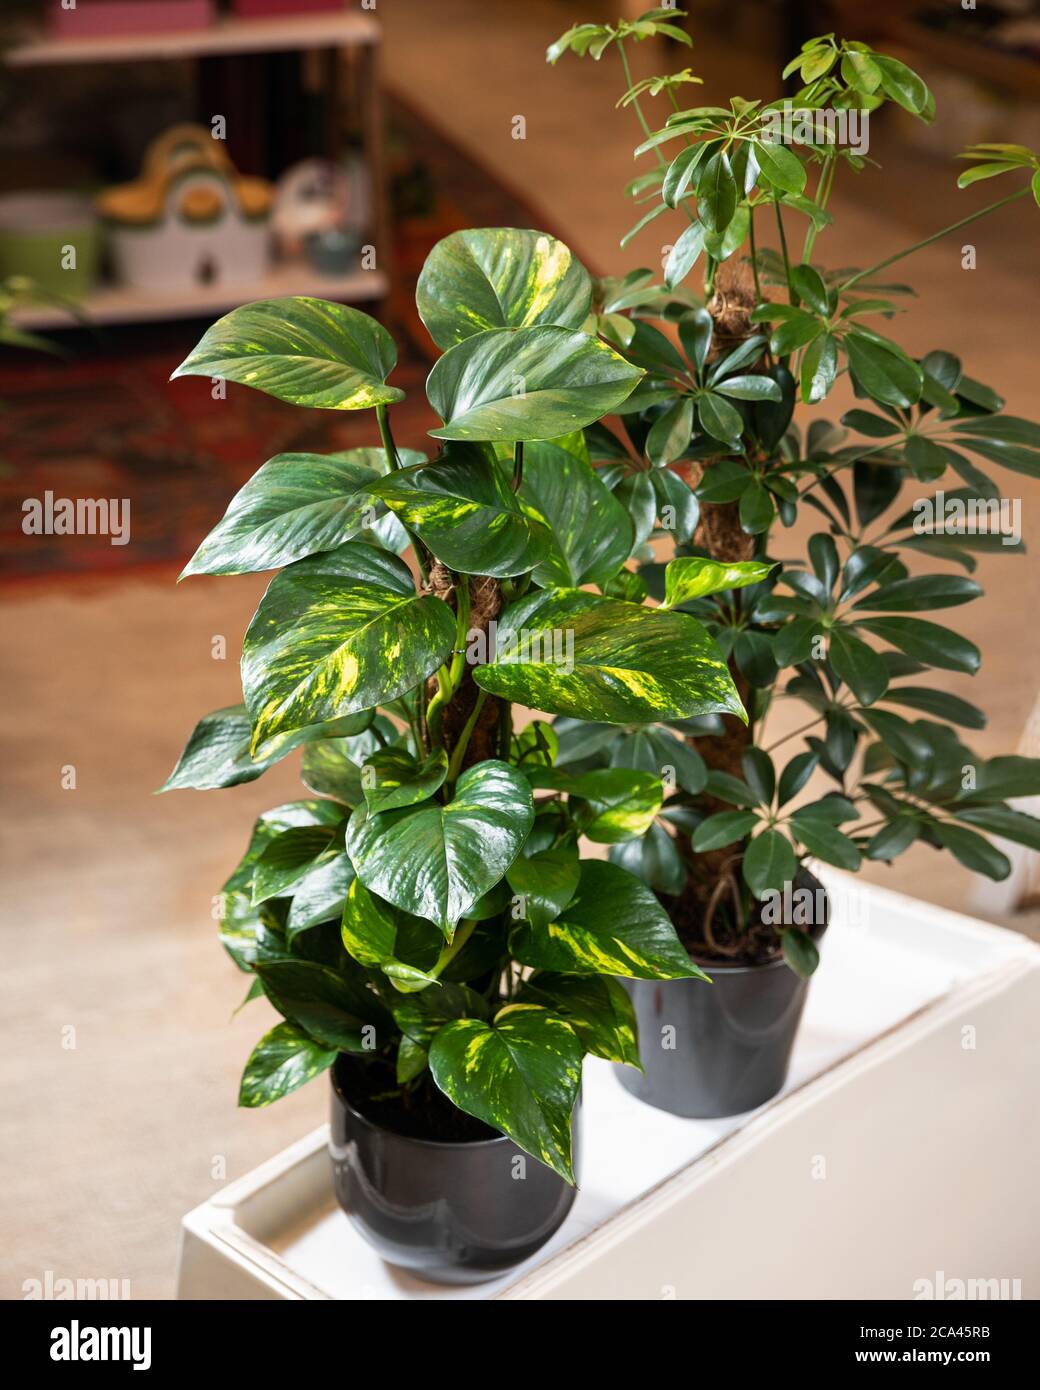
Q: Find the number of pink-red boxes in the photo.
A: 2